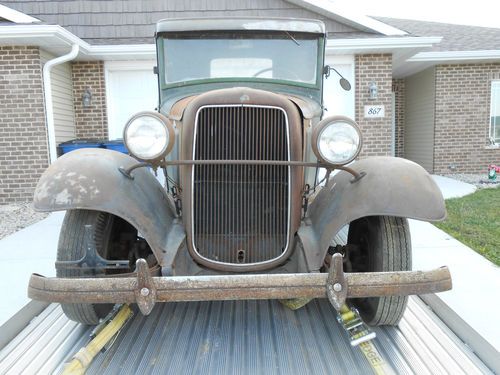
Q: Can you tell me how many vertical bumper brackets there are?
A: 2